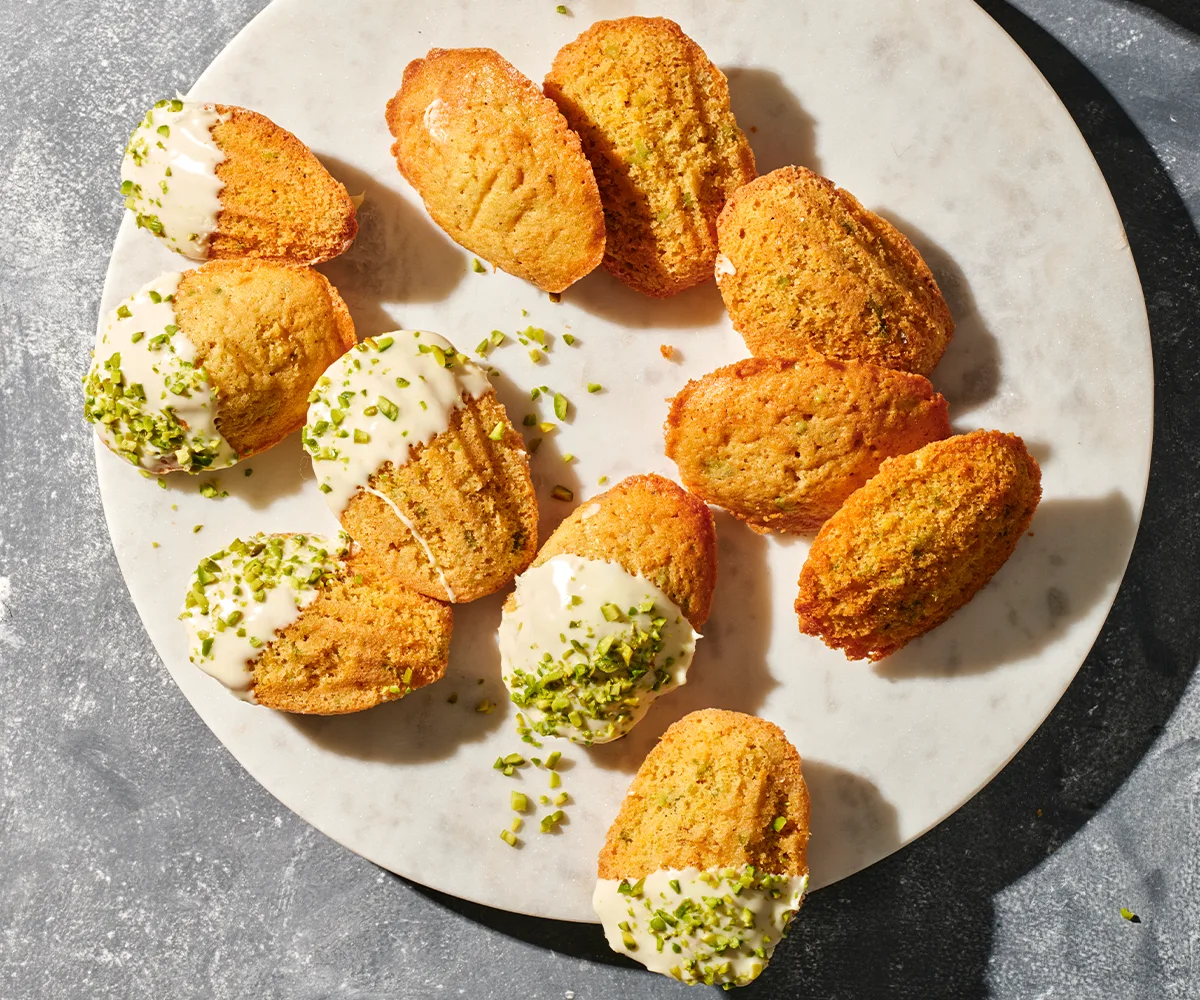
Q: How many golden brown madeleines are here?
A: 11